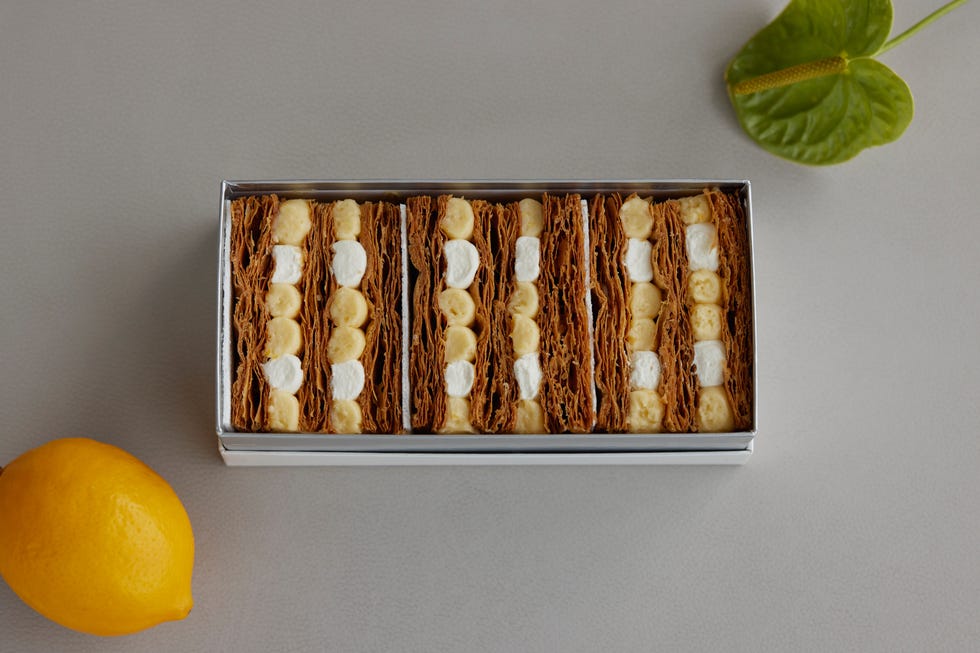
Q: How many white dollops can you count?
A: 12